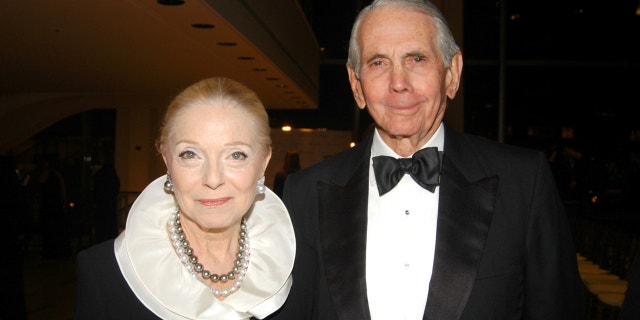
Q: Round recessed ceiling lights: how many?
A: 10